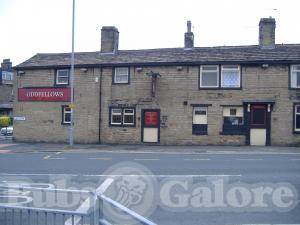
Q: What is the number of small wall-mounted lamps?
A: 5